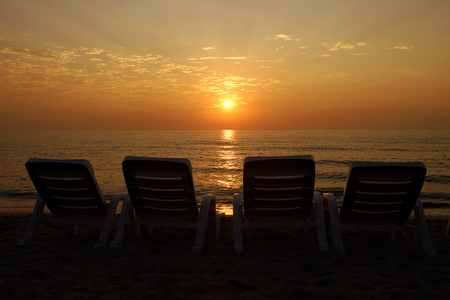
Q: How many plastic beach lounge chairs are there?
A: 4